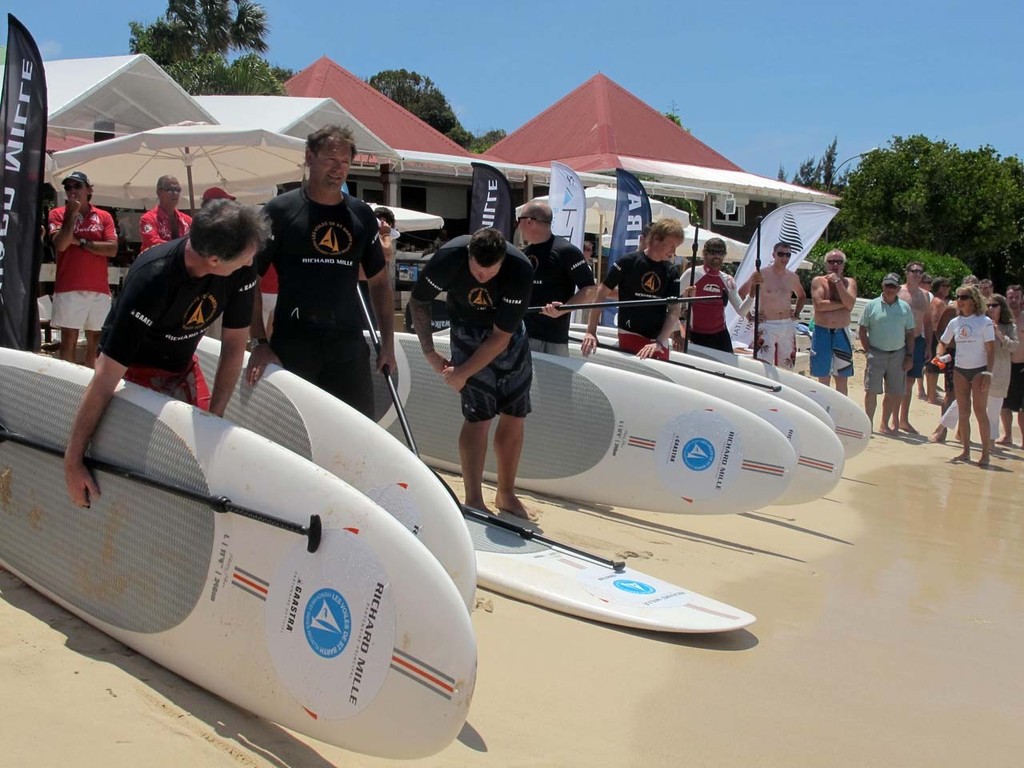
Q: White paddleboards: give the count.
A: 7